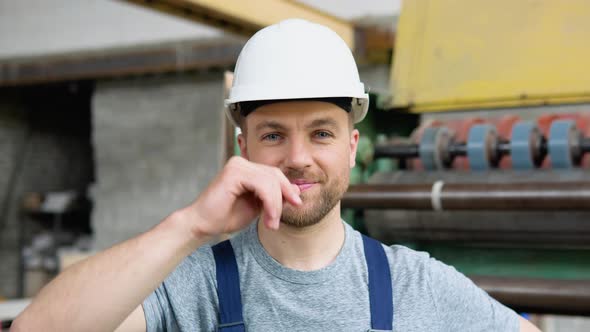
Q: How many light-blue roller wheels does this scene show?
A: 4